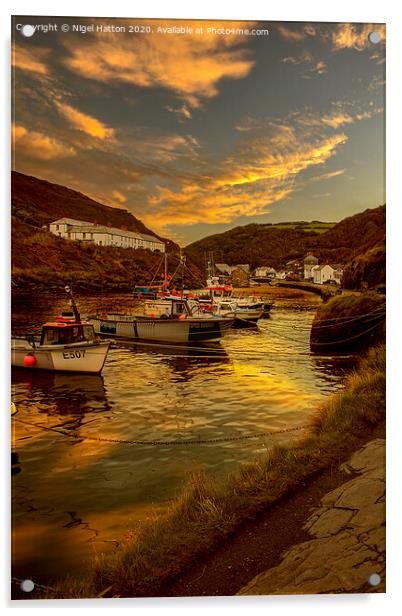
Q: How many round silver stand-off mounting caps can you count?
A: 4